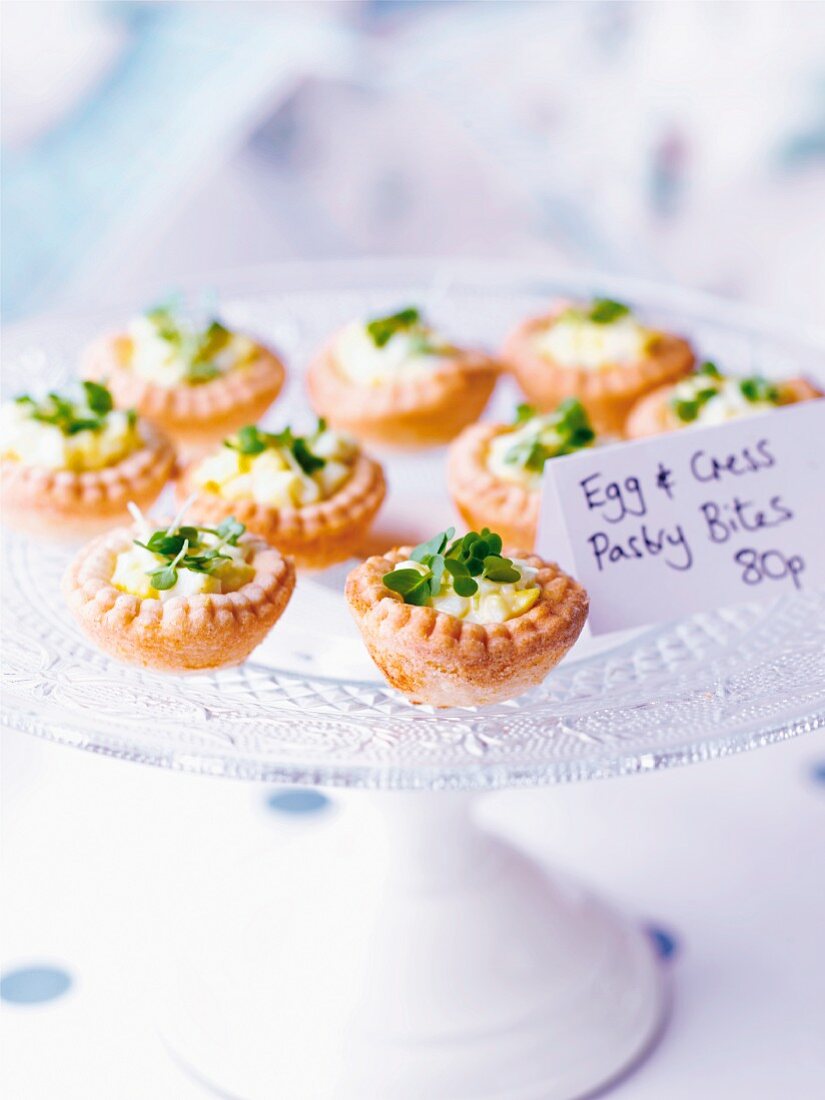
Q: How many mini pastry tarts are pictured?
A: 9